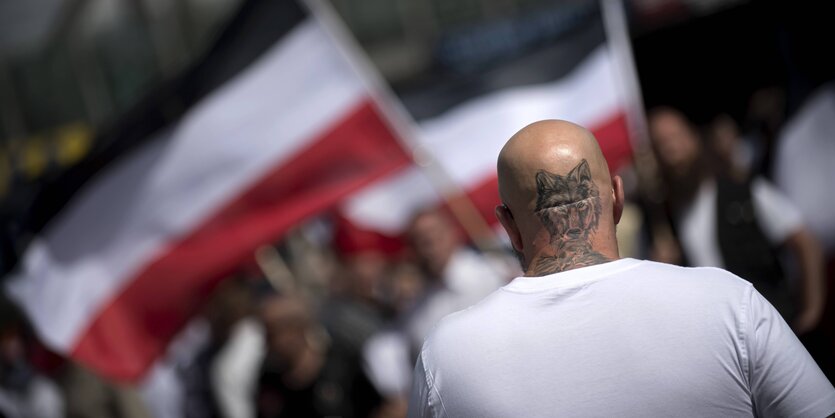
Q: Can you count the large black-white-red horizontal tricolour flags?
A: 2